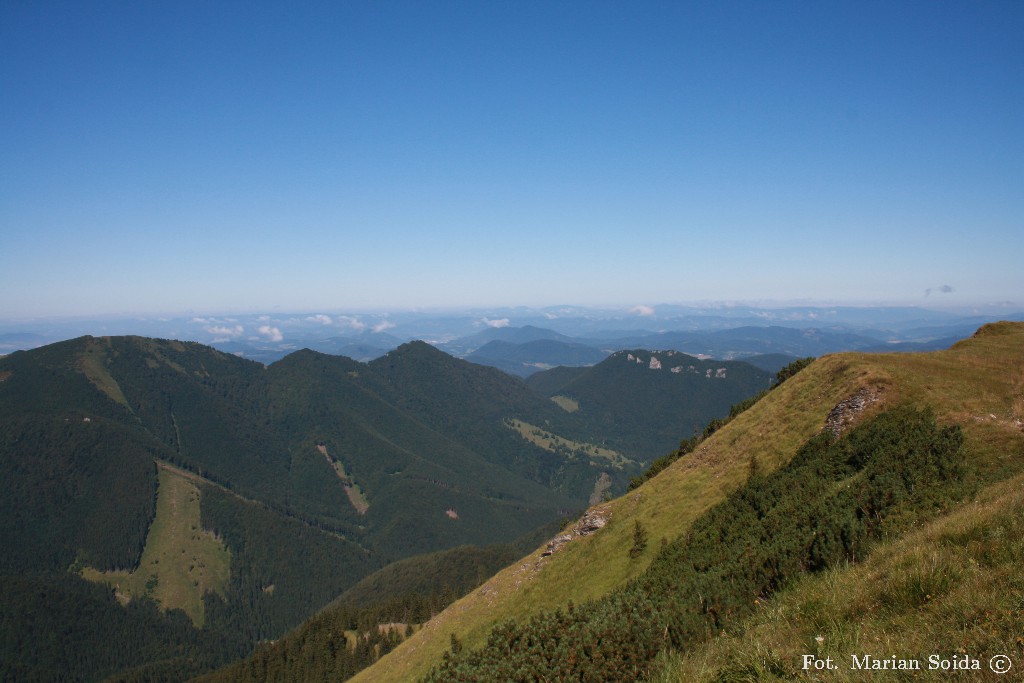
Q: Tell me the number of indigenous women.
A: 0